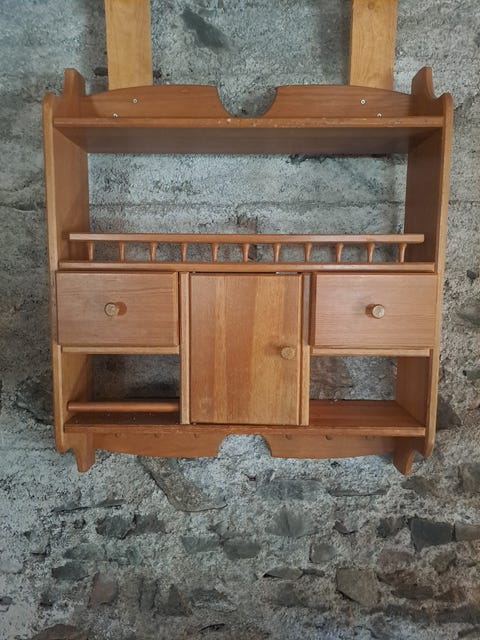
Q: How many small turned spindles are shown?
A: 11